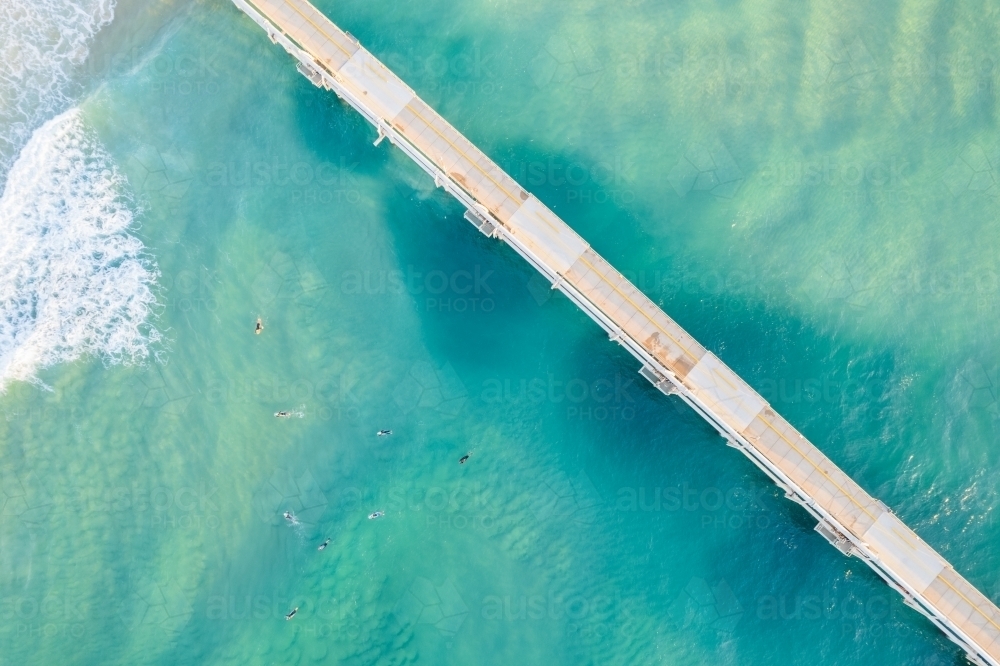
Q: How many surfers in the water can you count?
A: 8